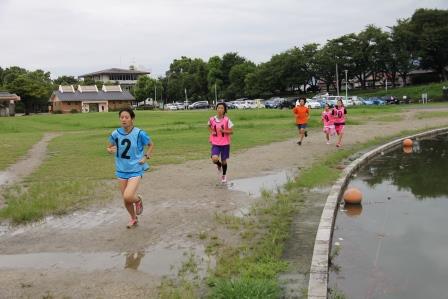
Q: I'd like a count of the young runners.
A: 5